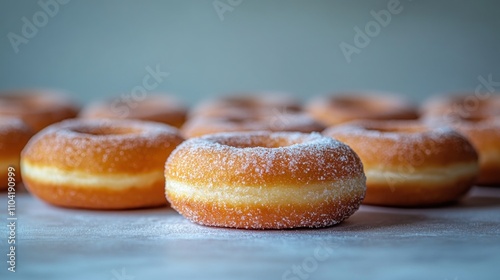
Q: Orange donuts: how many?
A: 11